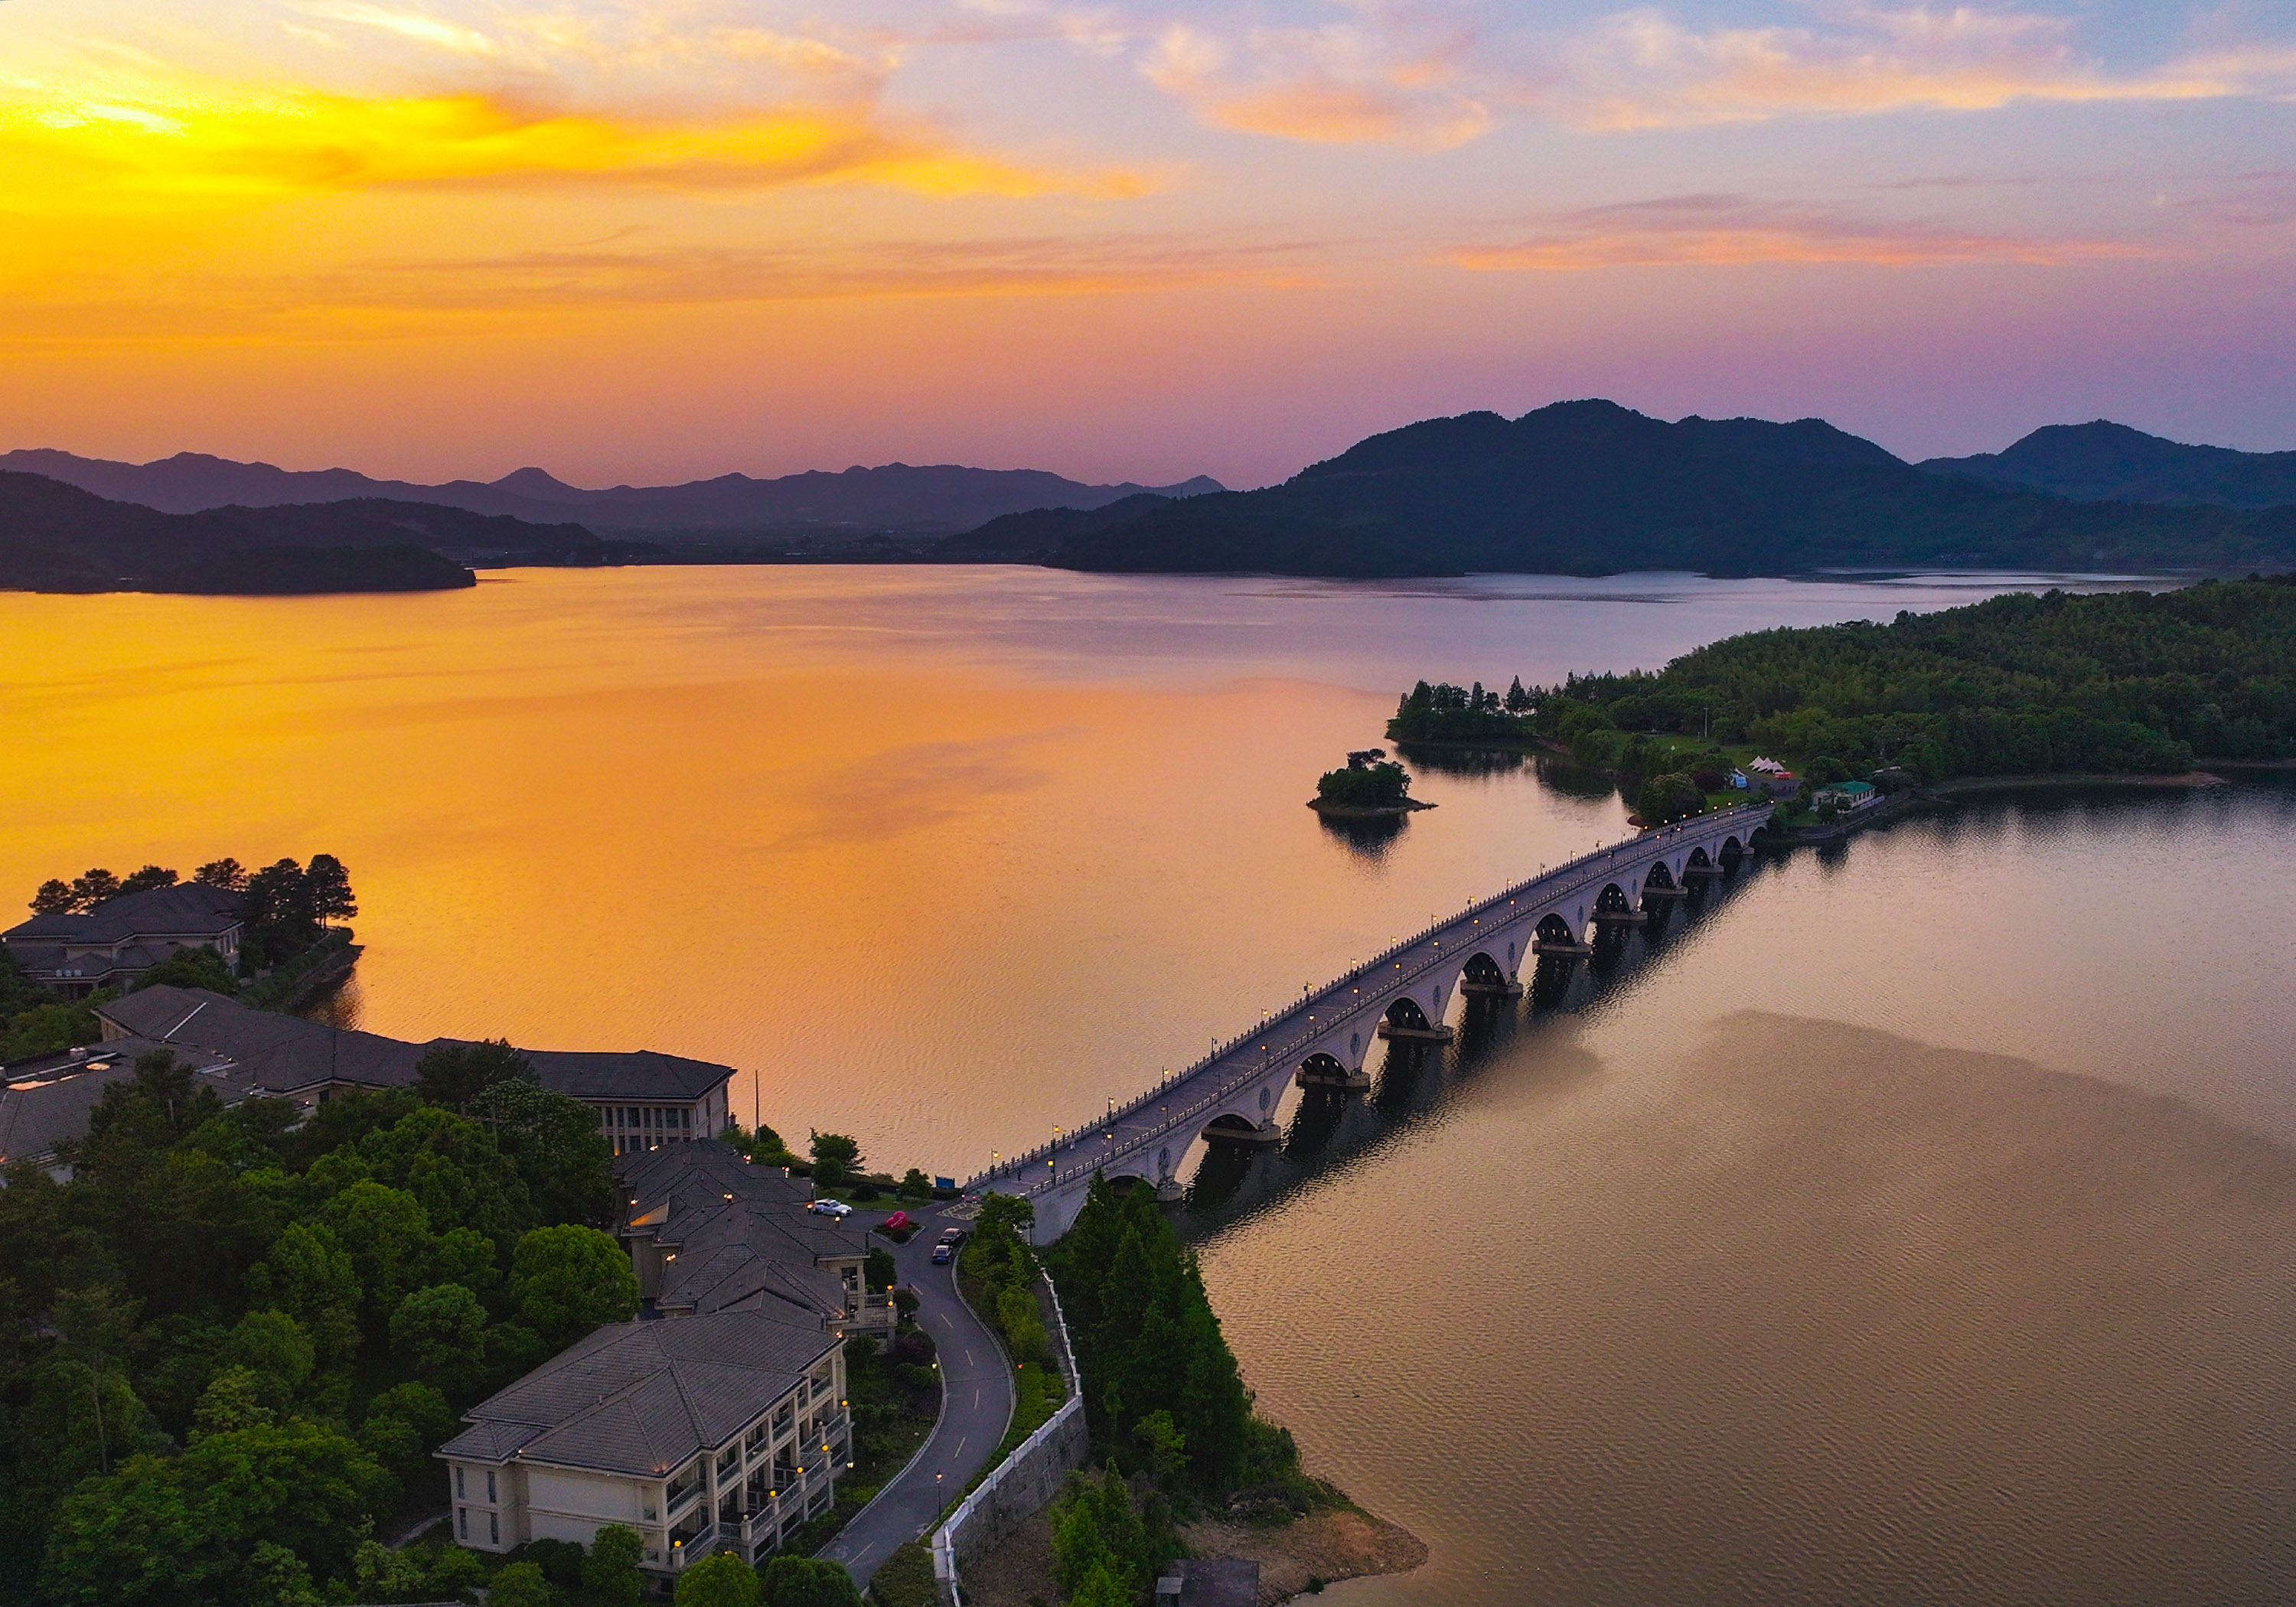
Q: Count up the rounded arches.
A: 11